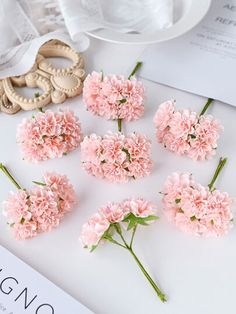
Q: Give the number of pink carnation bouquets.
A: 7